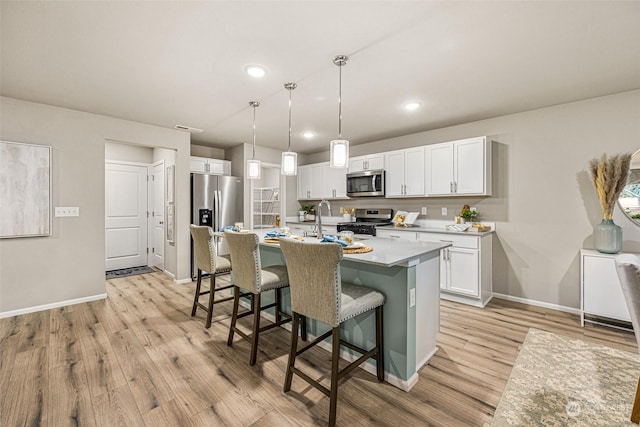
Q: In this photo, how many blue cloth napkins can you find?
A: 3